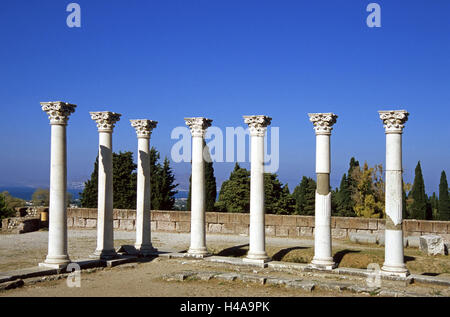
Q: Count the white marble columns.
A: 7